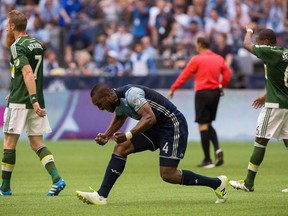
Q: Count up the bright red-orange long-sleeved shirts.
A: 1